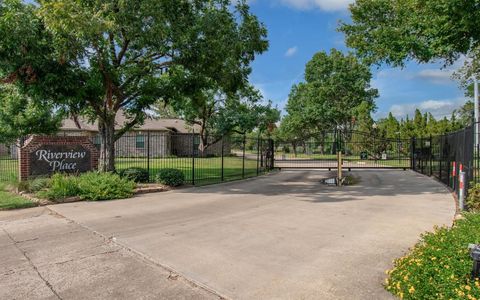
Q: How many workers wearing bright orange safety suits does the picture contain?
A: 0